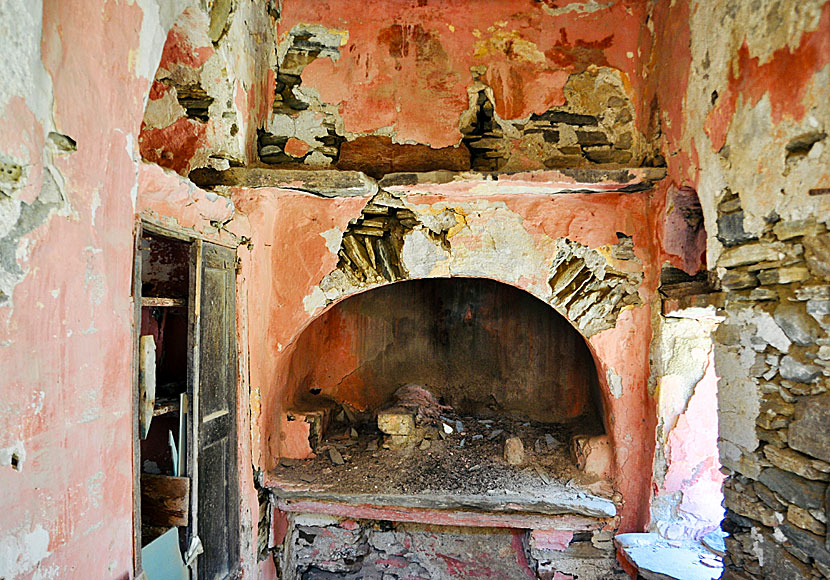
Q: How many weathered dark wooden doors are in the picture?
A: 1